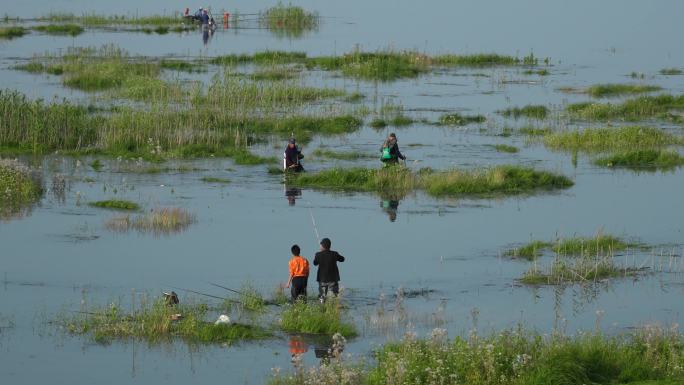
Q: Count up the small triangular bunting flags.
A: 0